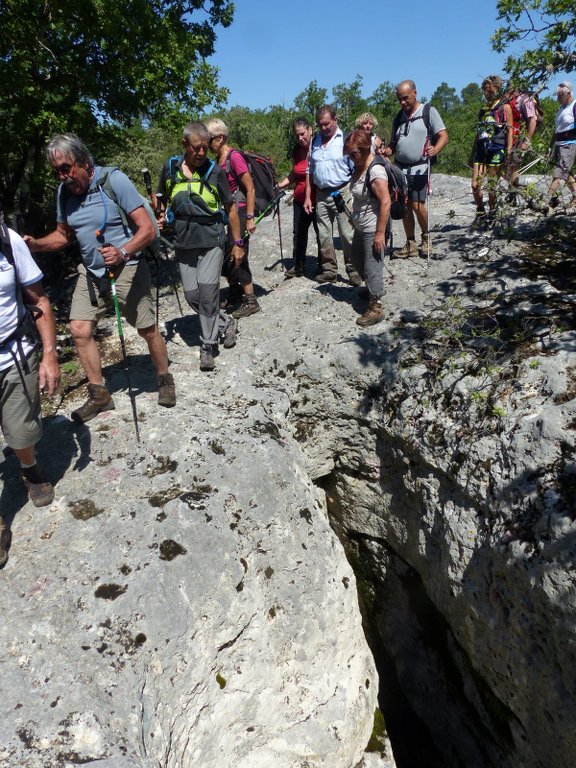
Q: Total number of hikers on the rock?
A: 12